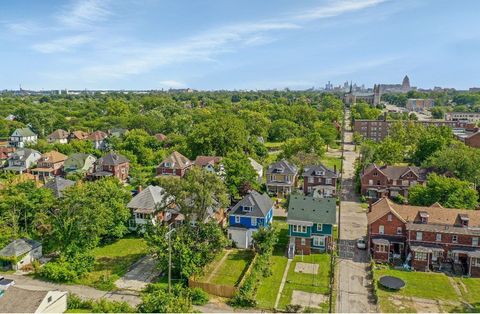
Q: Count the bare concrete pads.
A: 2